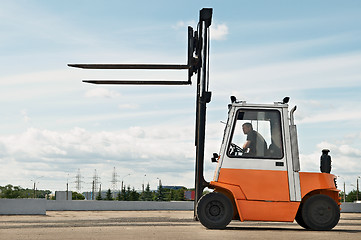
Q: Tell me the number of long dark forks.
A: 2